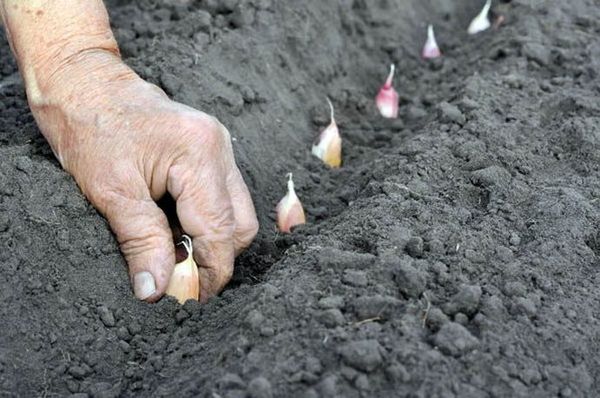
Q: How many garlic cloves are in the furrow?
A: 6